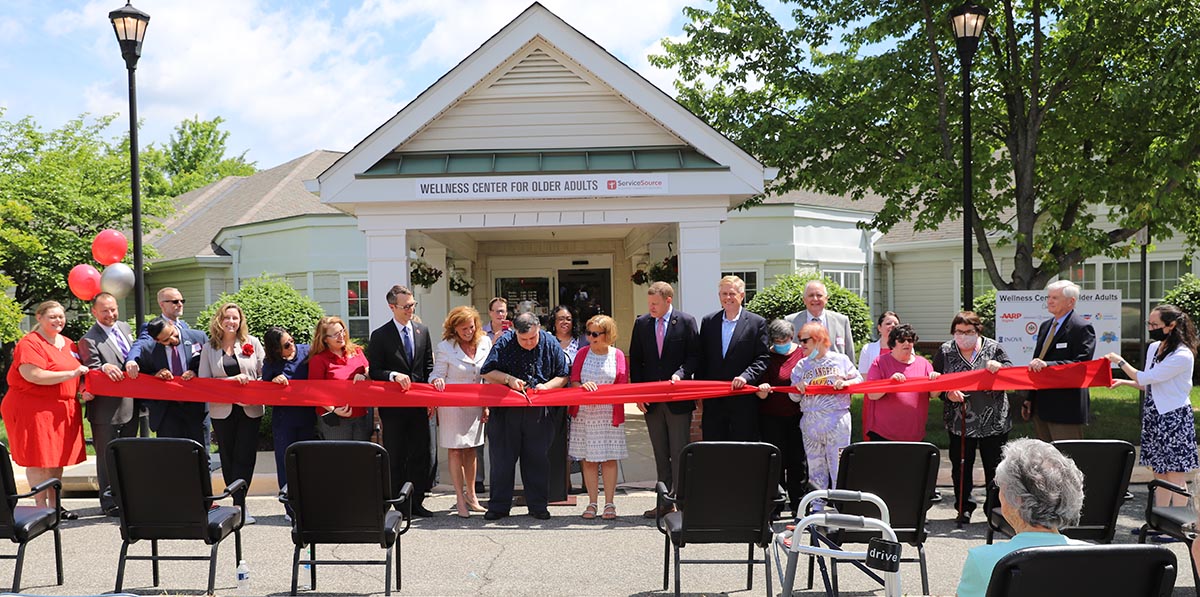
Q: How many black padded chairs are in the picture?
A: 8